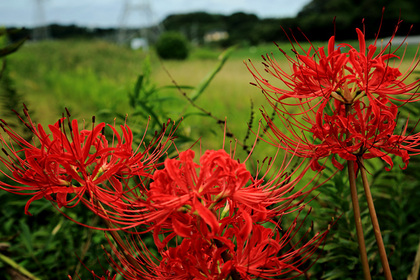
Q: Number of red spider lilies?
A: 5